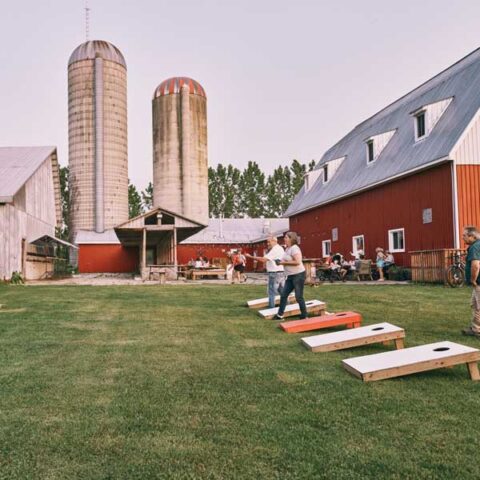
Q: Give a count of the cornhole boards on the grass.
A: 5